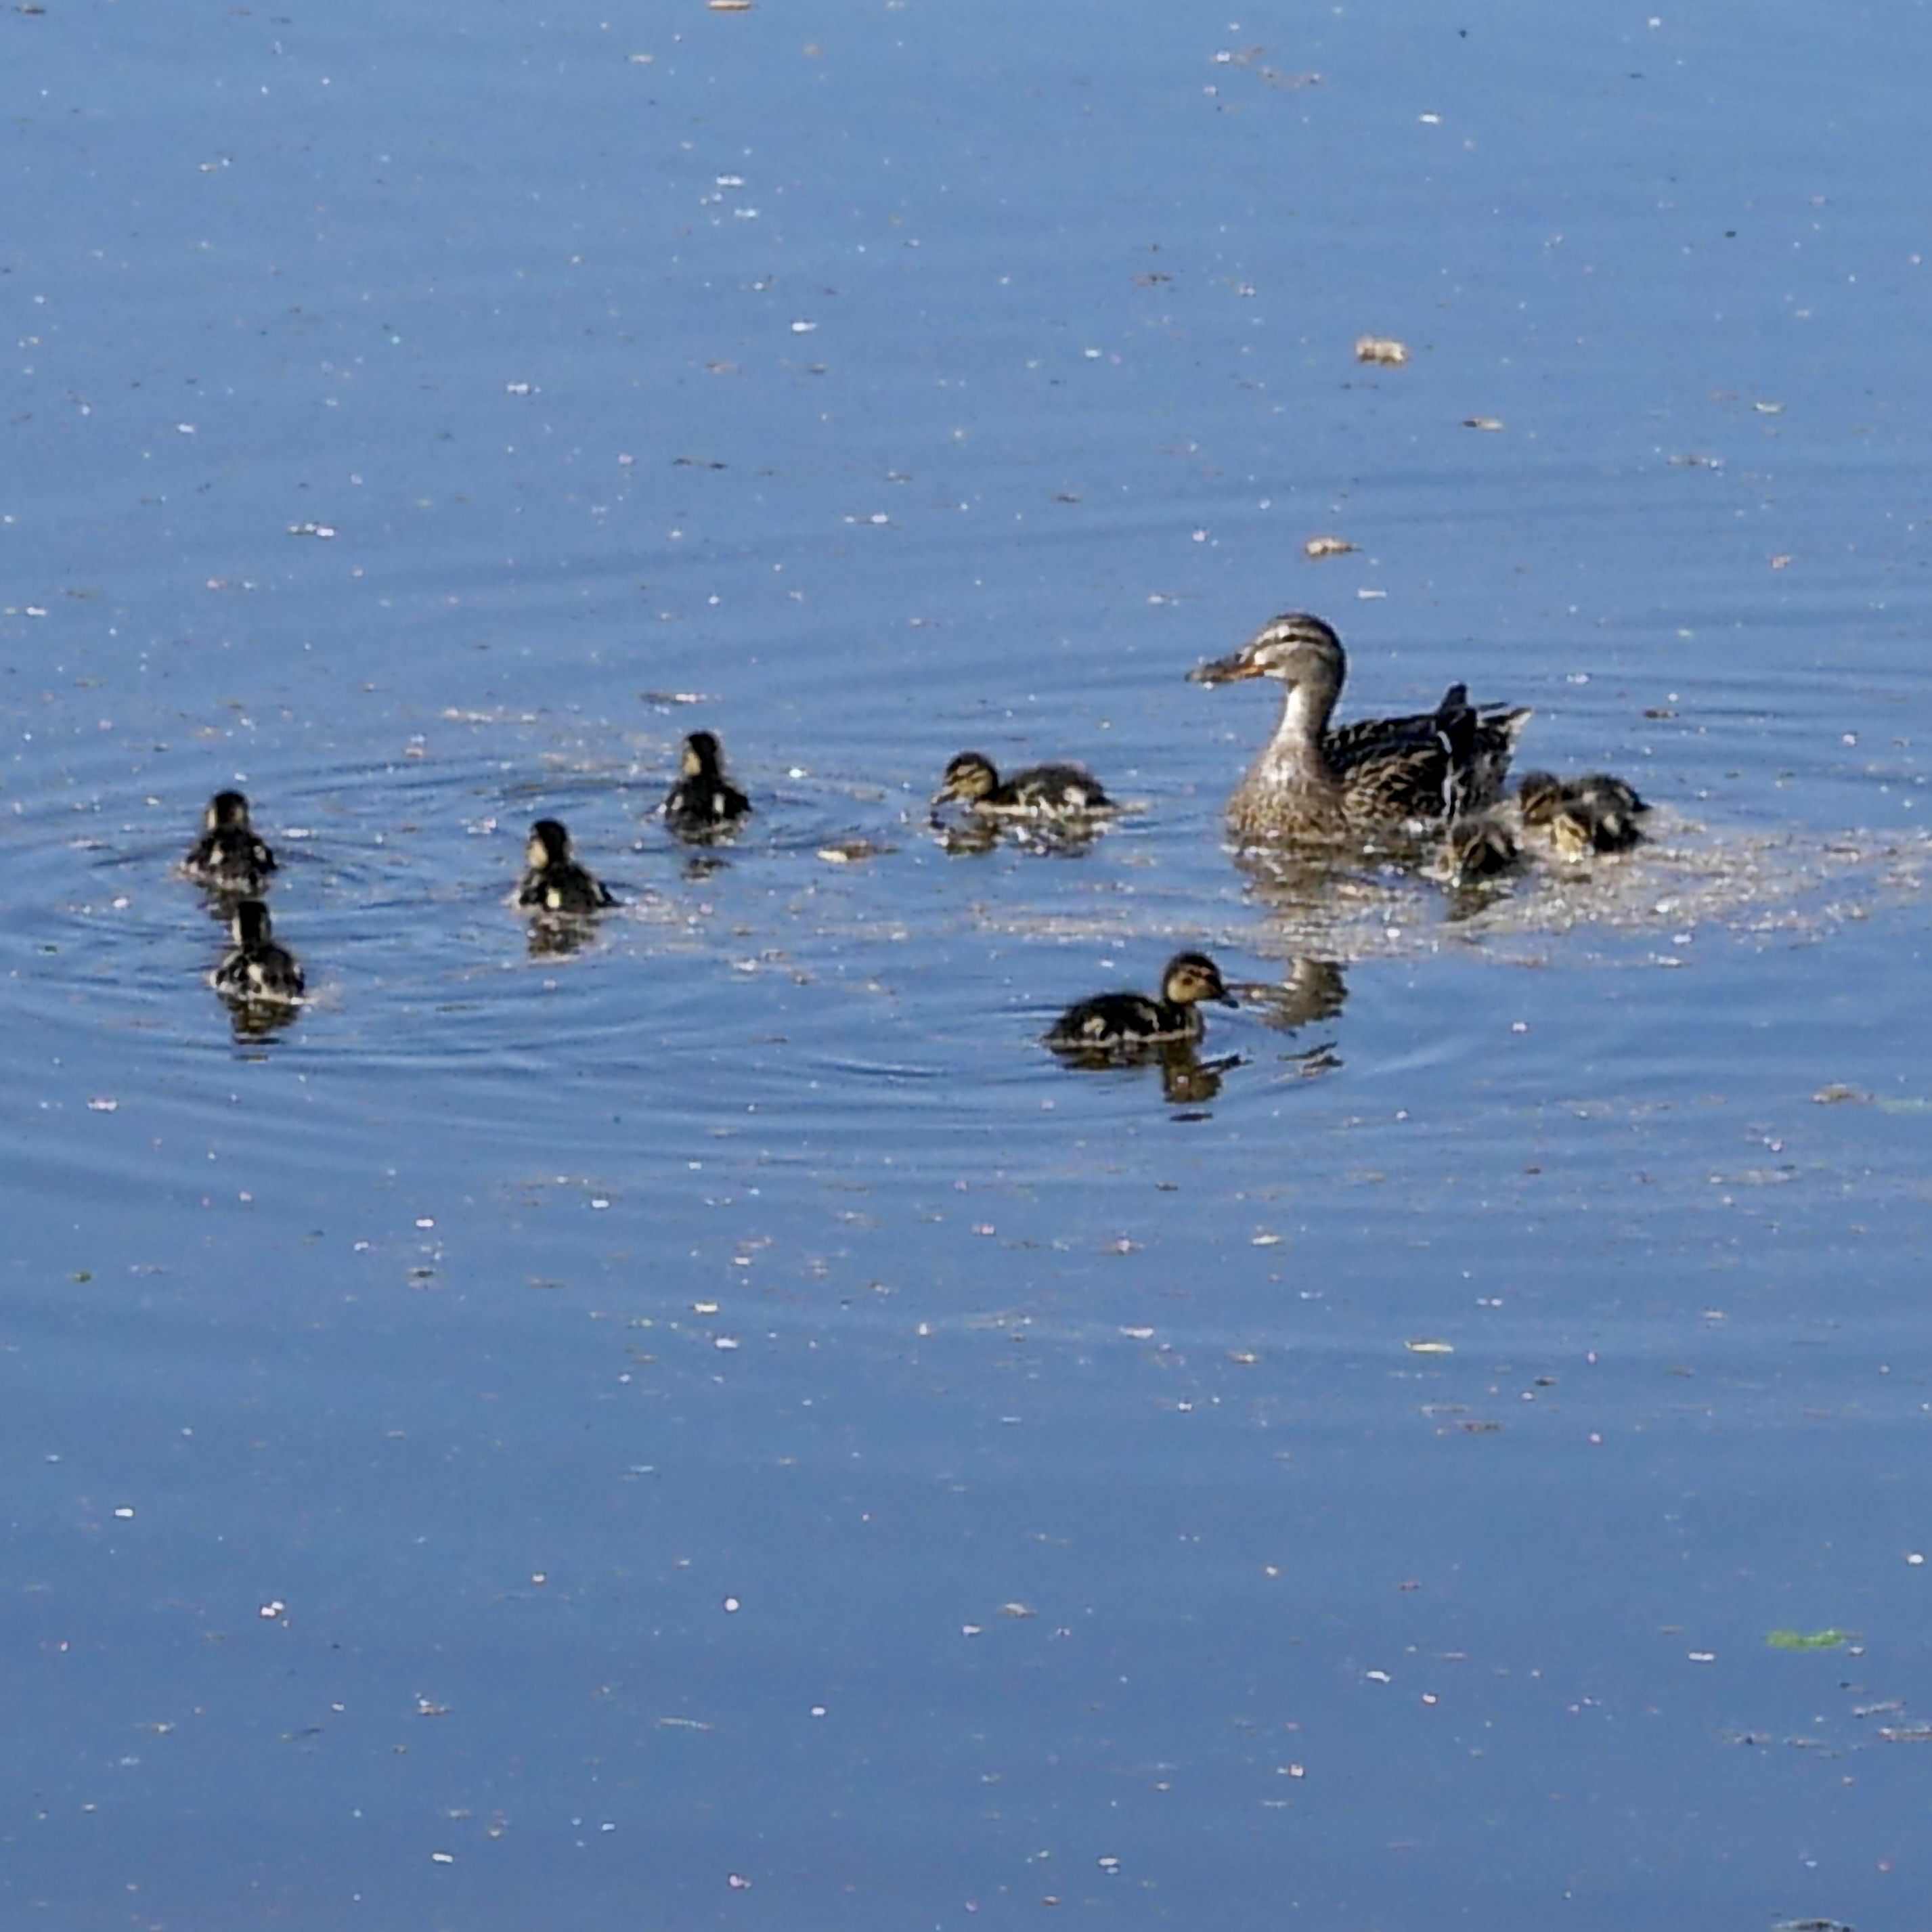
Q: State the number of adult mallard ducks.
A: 1